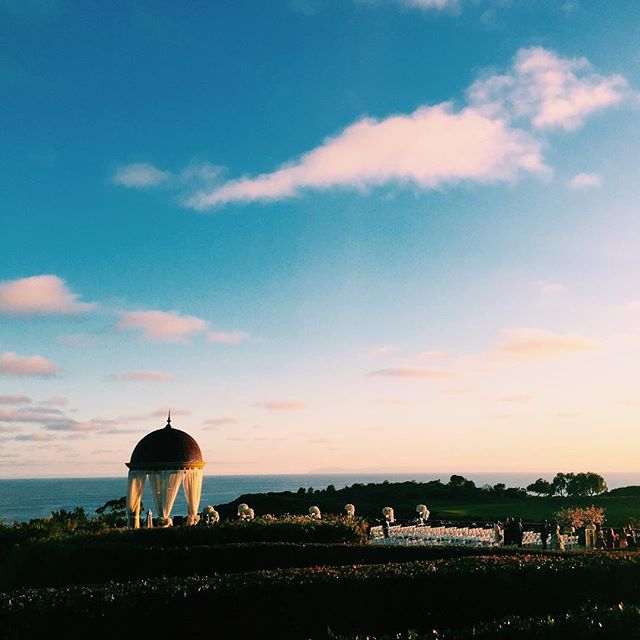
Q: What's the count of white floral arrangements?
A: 6